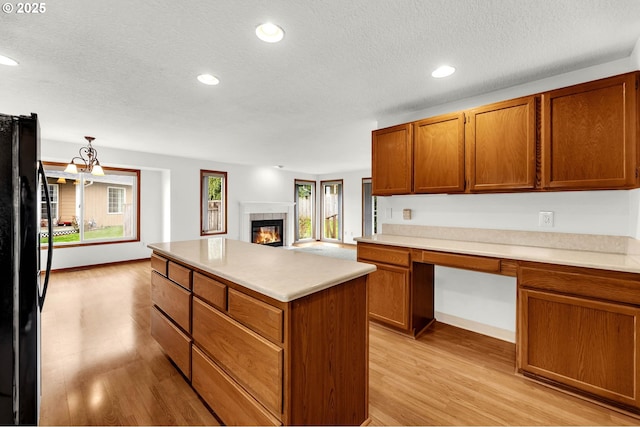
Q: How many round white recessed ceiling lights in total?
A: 4